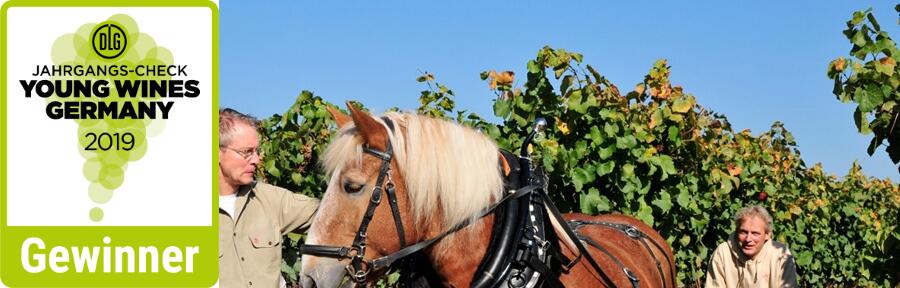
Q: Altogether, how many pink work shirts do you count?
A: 0